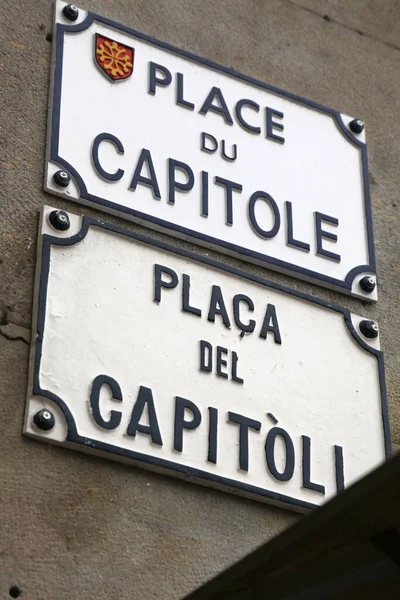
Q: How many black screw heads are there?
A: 7